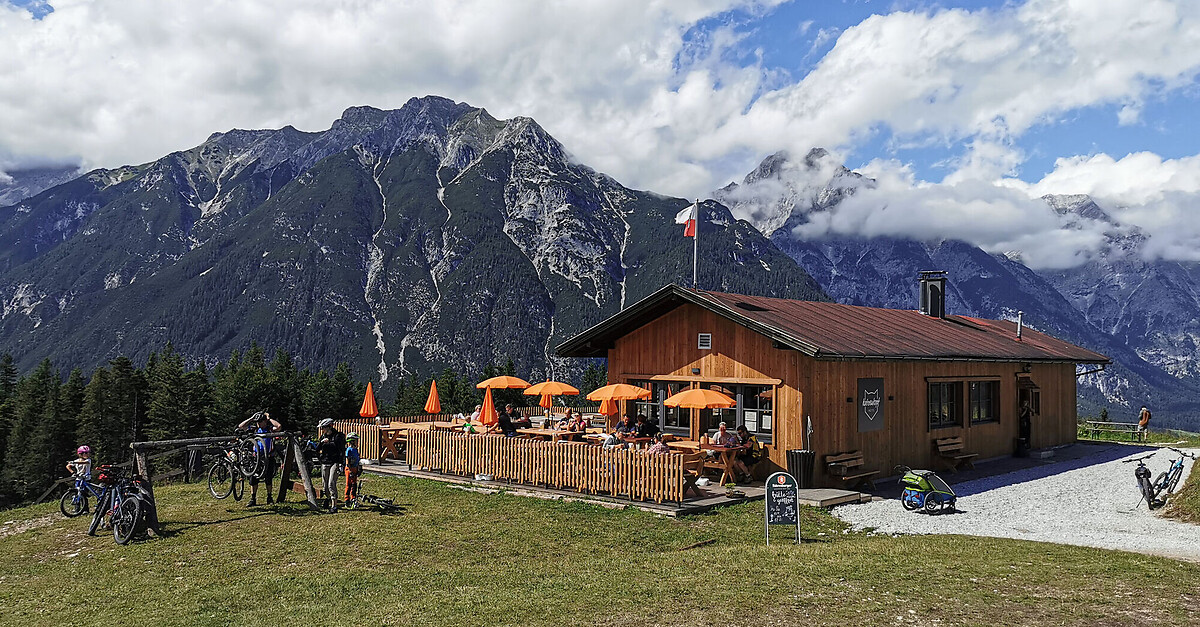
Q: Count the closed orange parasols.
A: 5